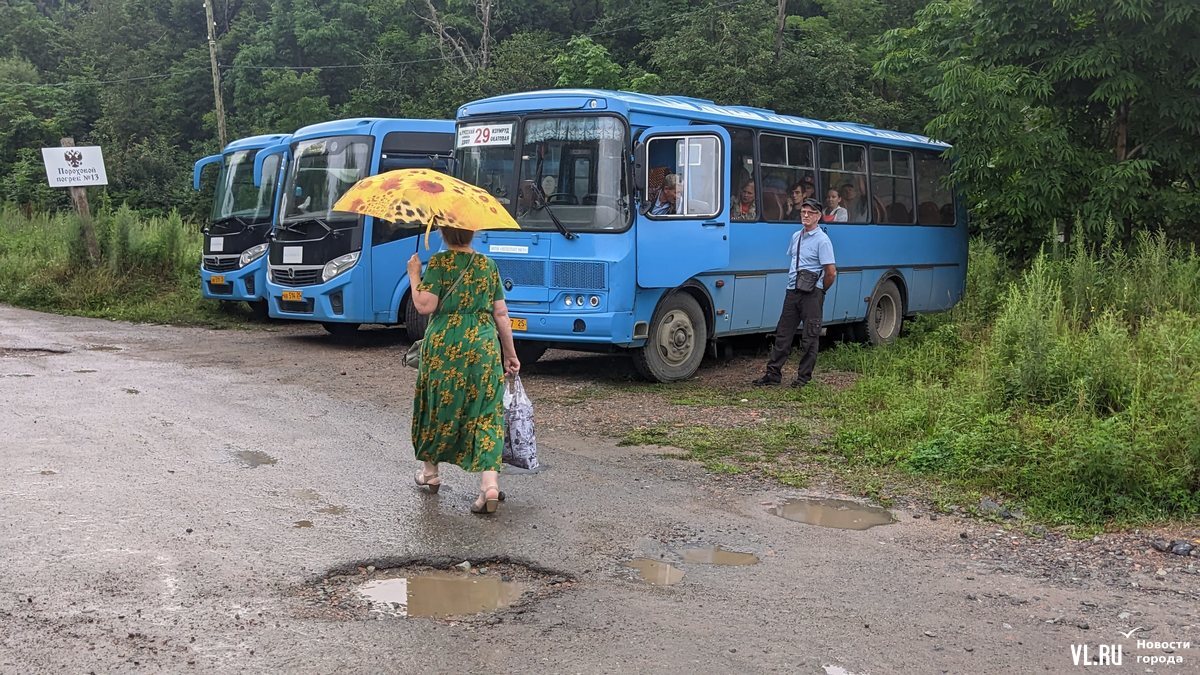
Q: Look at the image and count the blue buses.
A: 3